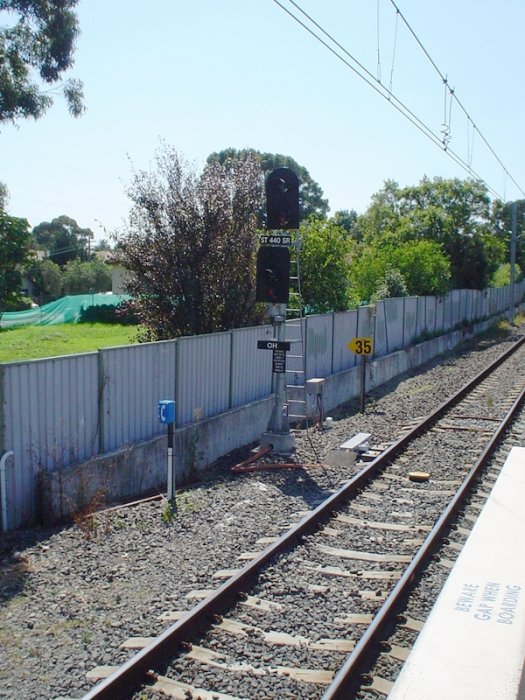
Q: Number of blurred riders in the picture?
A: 0